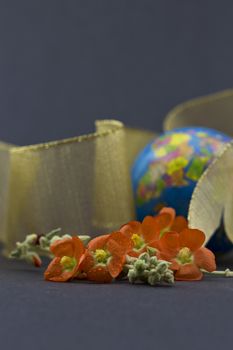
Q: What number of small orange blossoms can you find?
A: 5